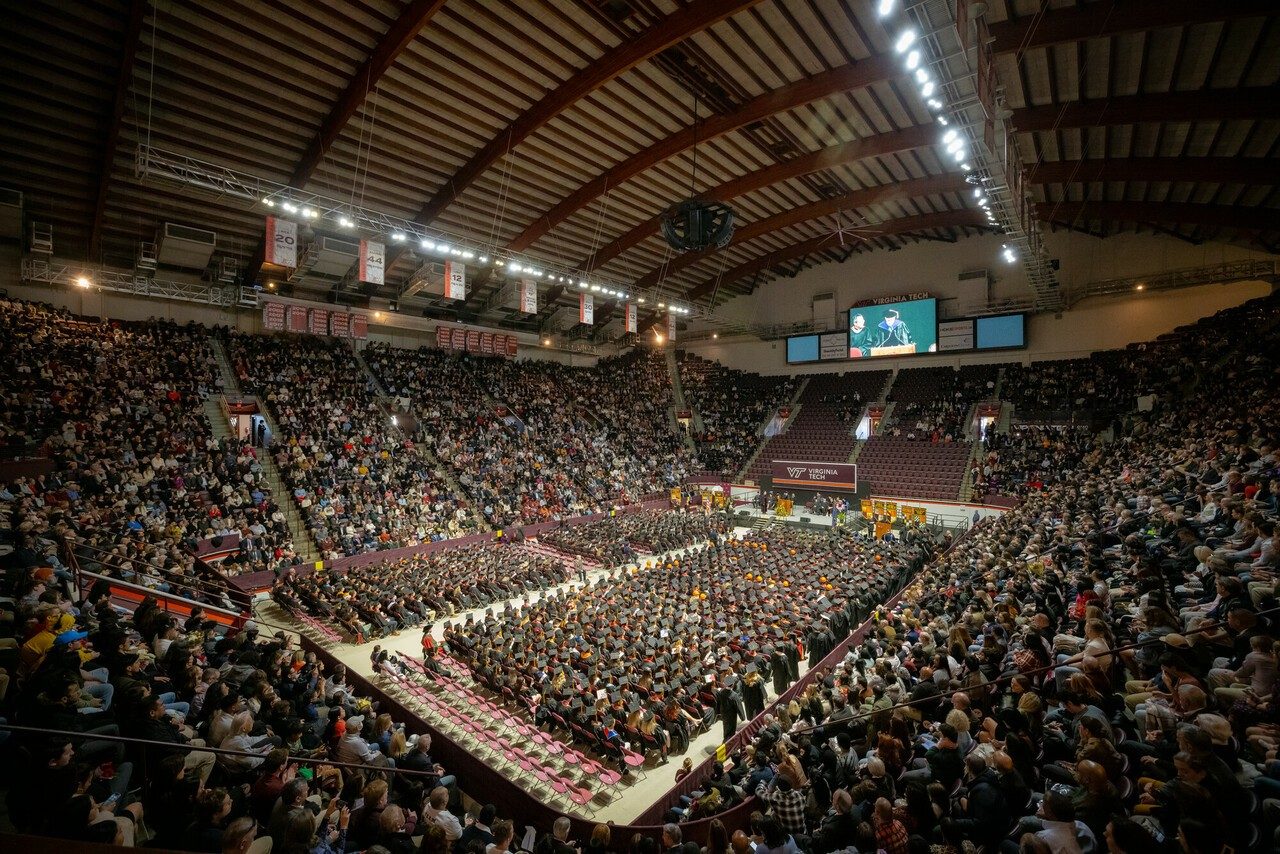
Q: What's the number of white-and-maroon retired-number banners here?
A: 7